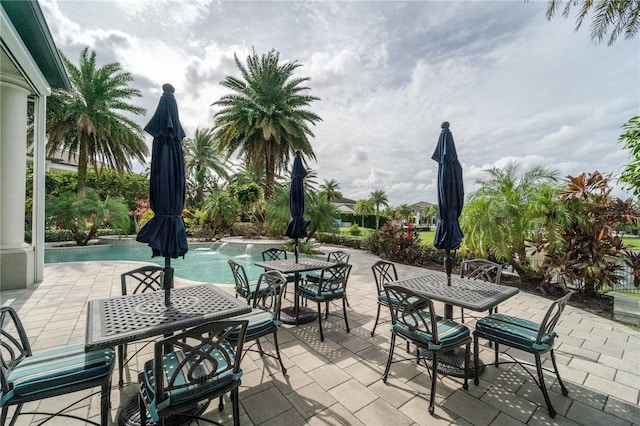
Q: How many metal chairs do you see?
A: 12